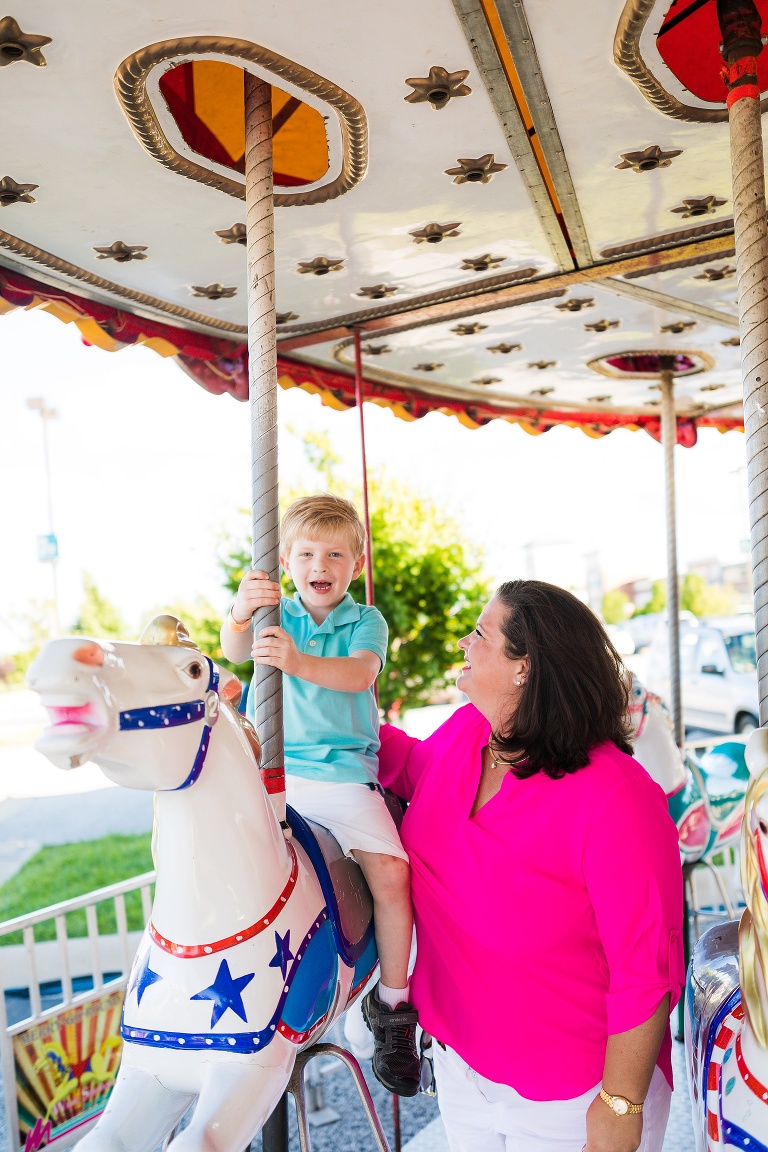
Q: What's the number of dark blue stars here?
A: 3